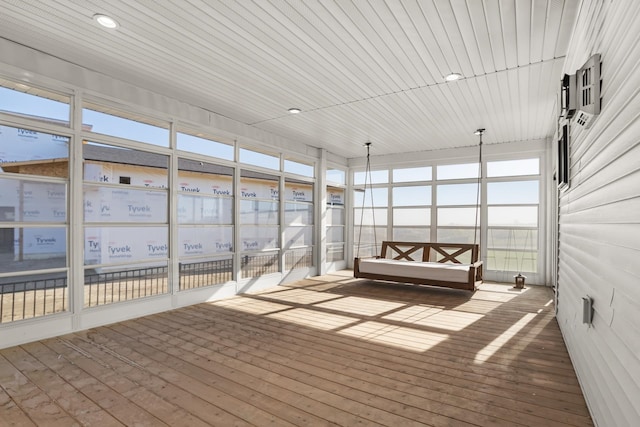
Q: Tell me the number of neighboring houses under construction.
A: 1